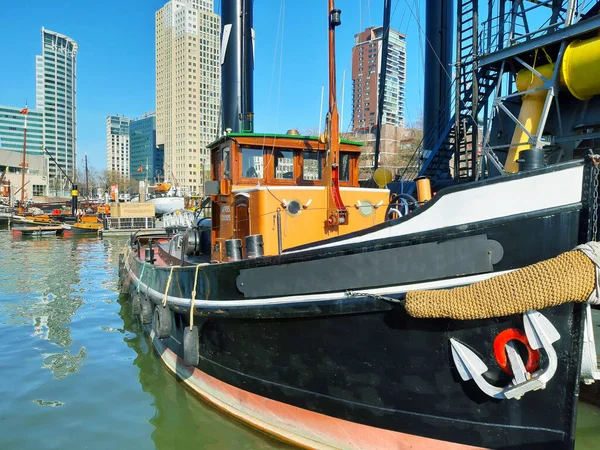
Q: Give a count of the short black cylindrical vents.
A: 2